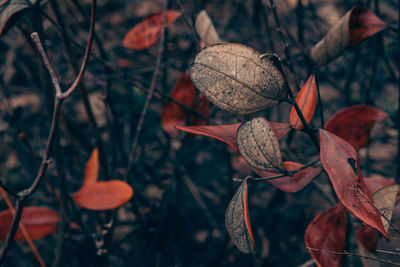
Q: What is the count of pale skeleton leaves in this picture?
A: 3